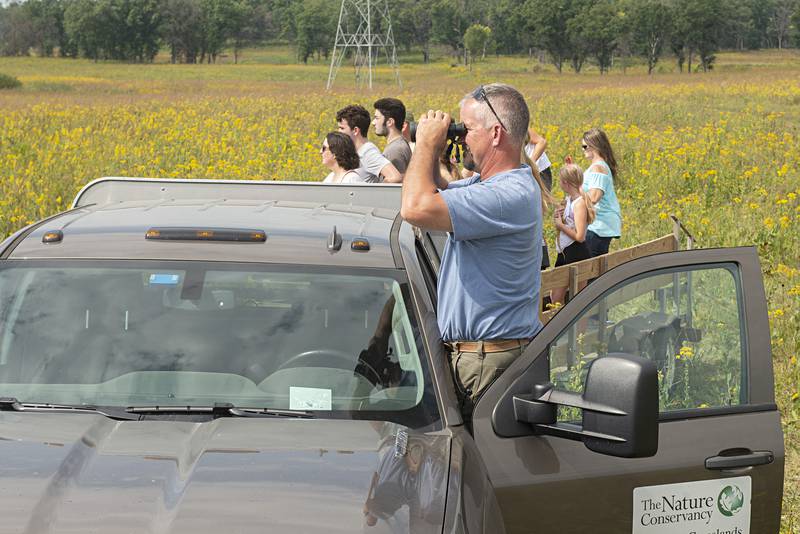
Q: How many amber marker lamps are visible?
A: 5